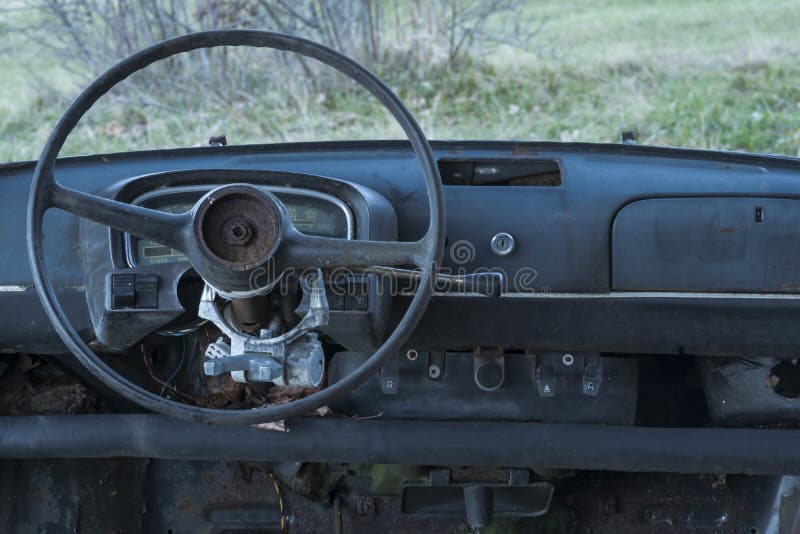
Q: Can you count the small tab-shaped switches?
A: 3